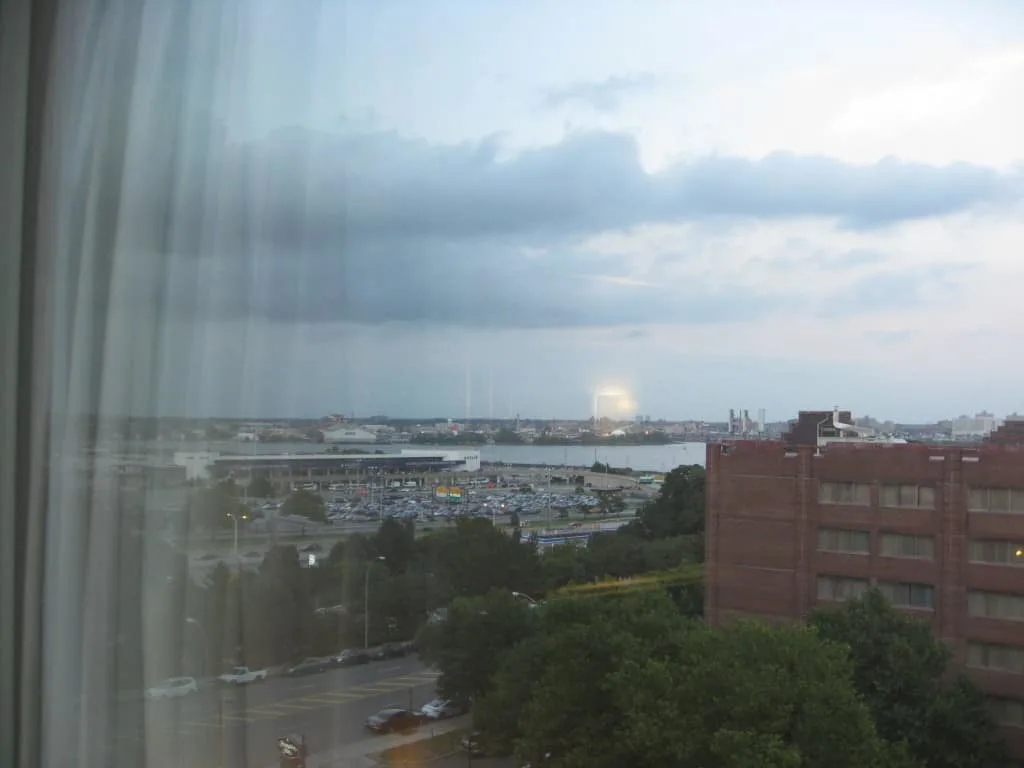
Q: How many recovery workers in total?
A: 0